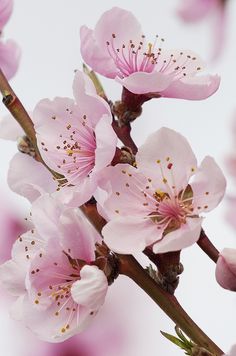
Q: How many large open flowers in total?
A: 4